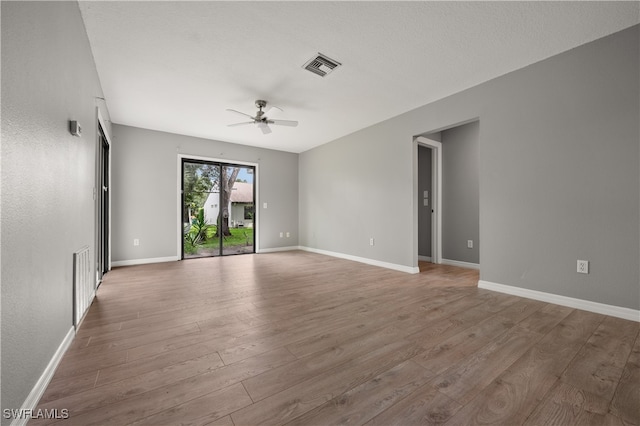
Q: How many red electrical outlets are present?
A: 0